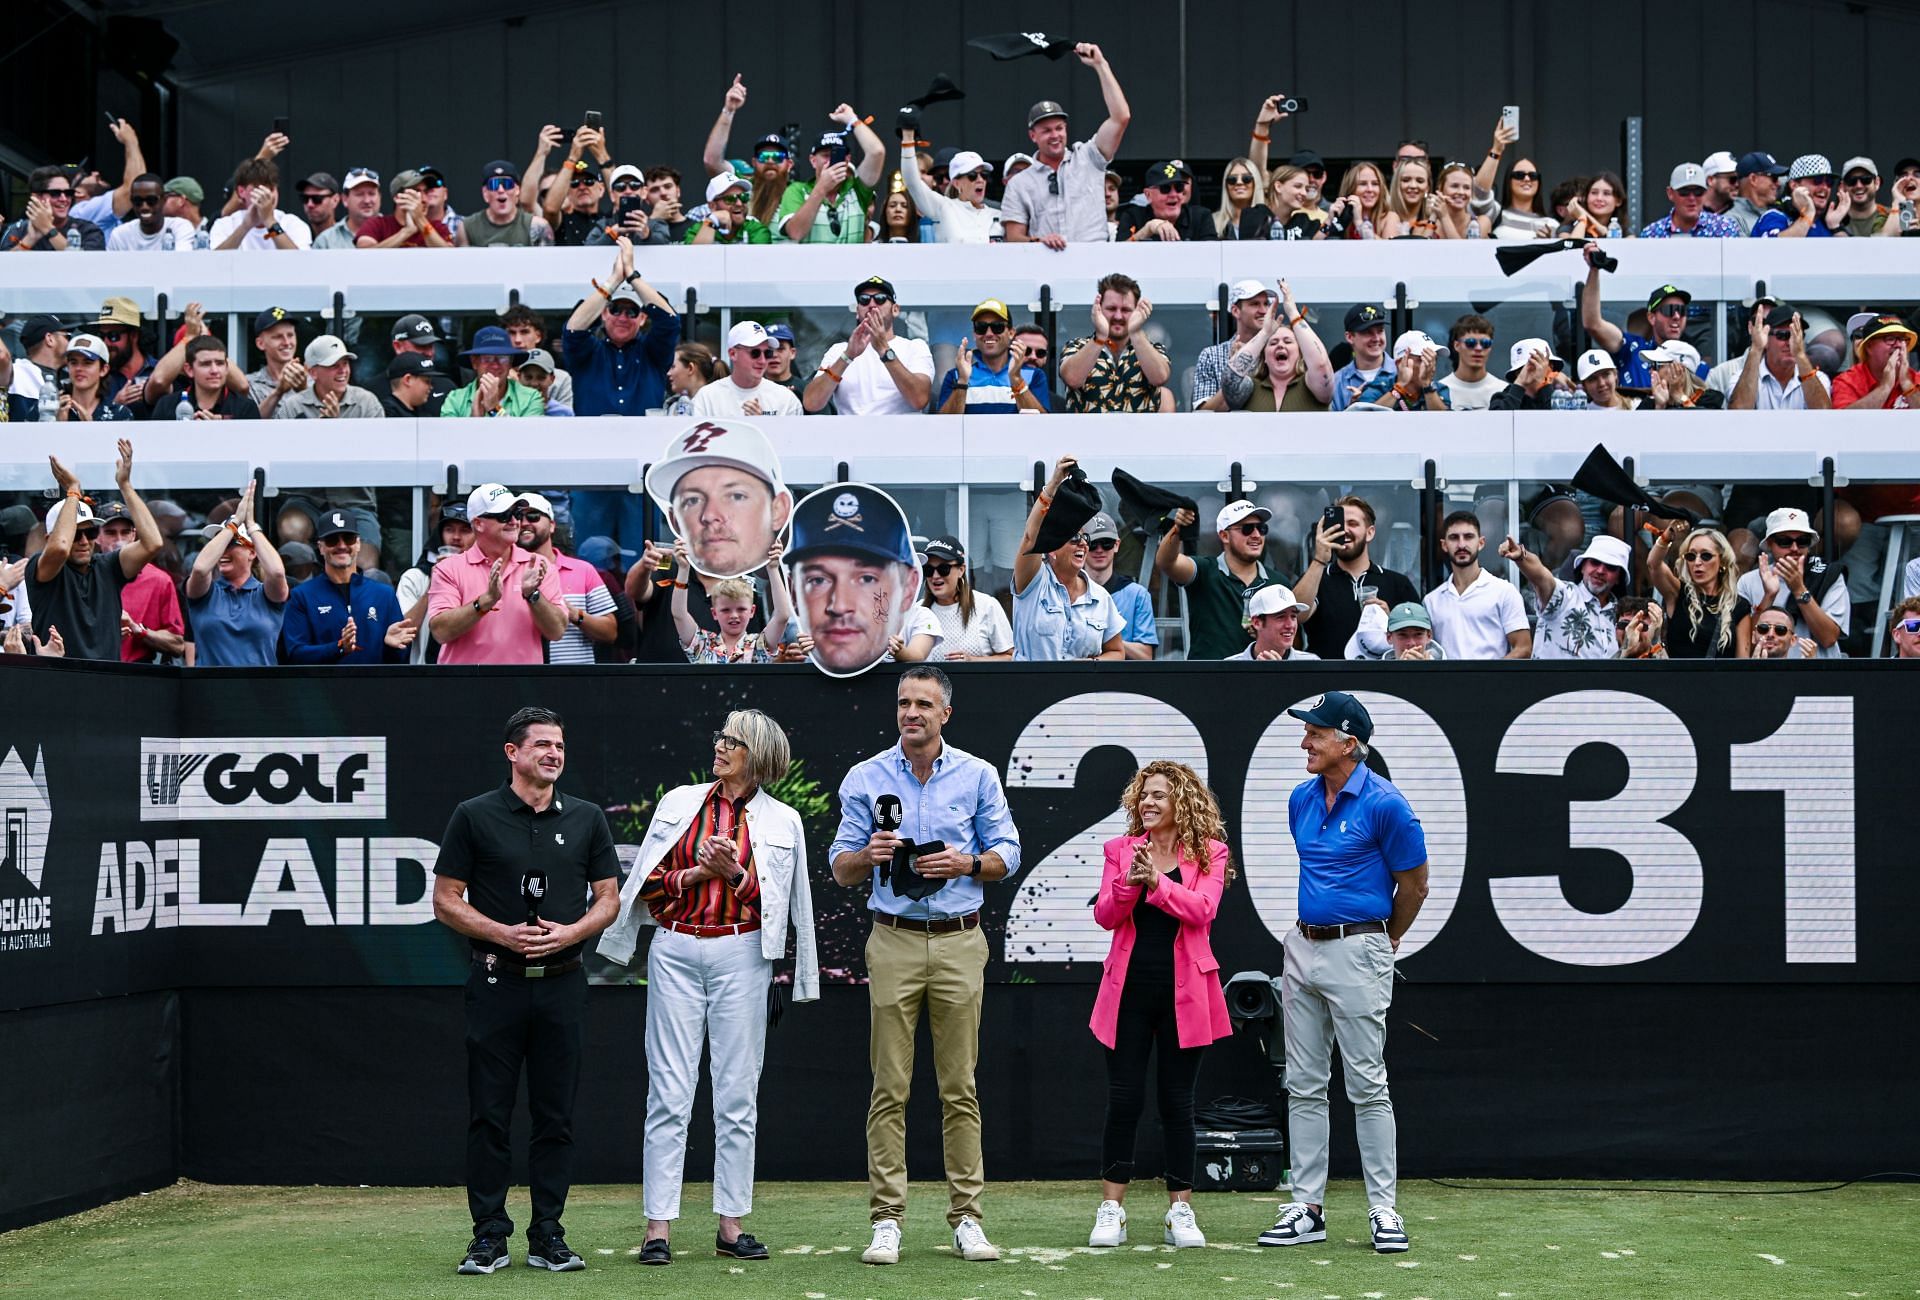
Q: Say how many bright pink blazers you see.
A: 1